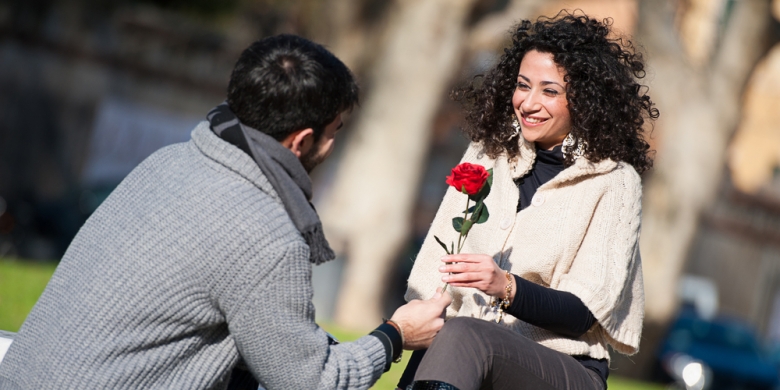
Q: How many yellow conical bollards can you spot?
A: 0